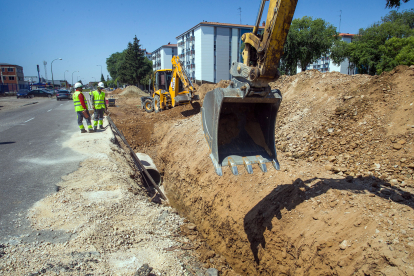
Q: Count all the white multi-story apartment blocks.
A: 3